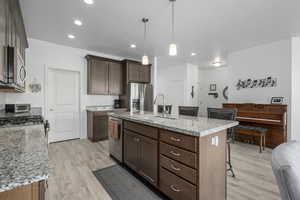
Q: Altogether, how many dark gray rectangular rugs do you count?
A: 1